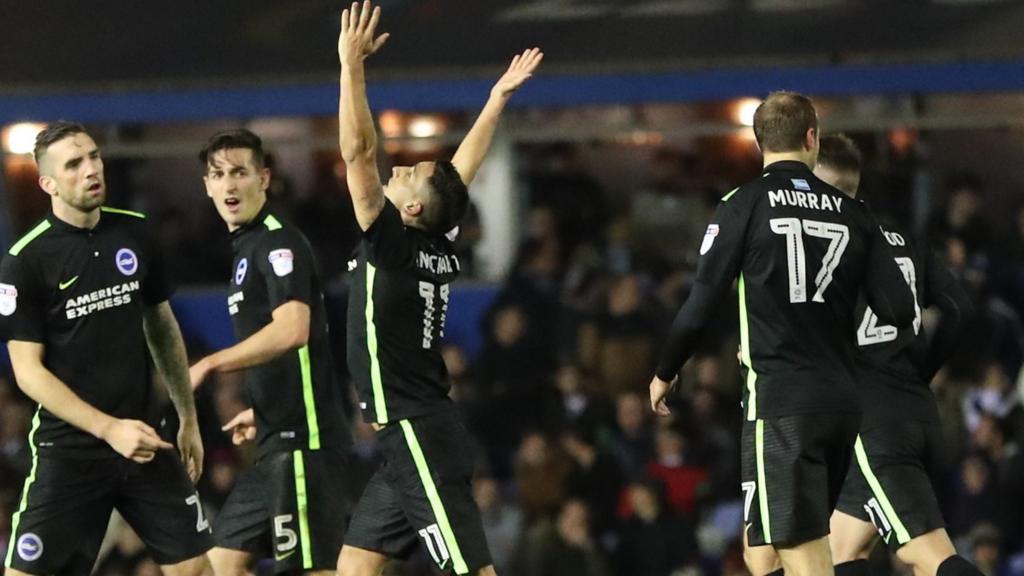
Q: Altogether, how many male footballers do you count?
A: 5